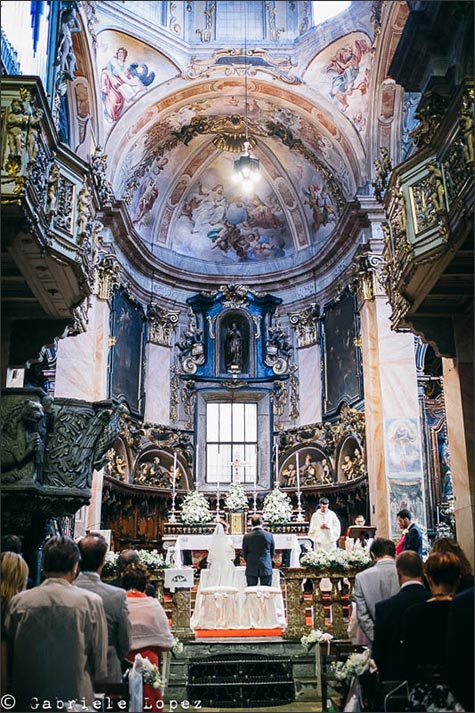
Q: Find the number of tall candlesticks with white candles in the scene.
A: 6